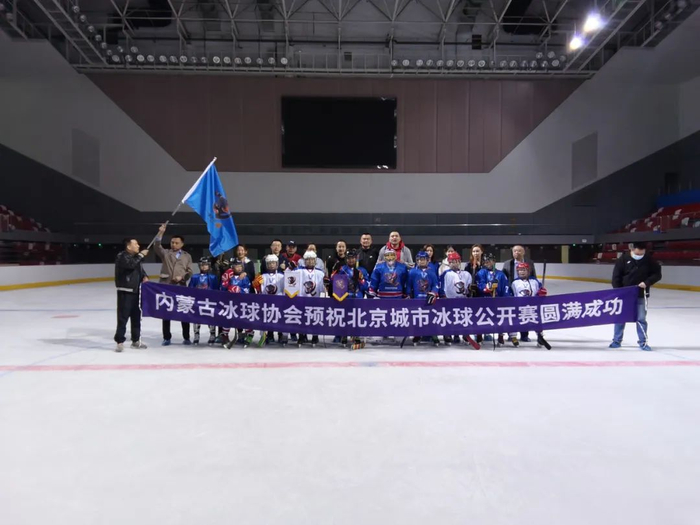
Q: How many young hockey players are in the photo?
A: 10